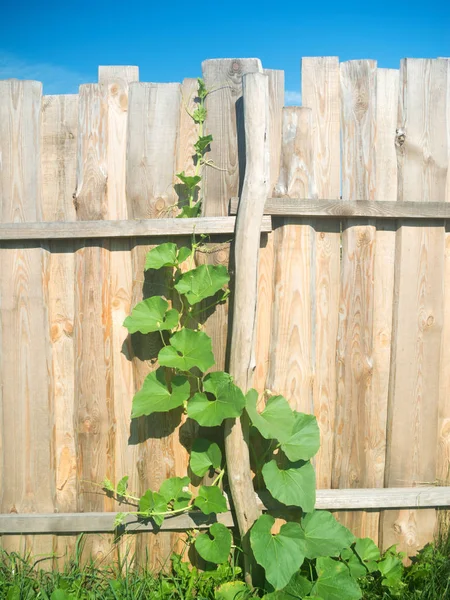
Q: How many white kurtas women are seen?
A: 0